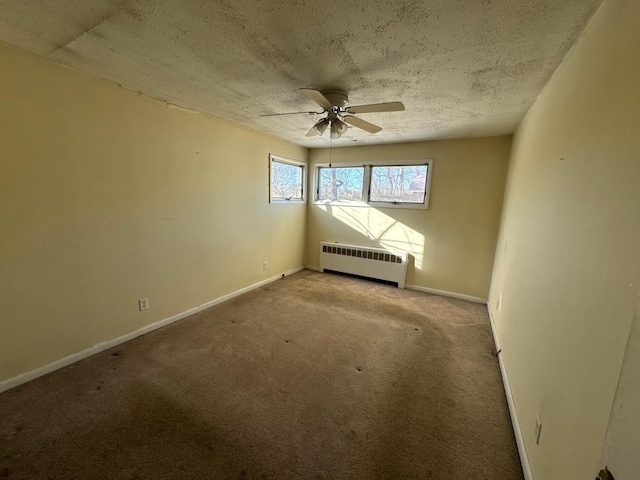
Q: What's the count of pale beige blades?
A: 5